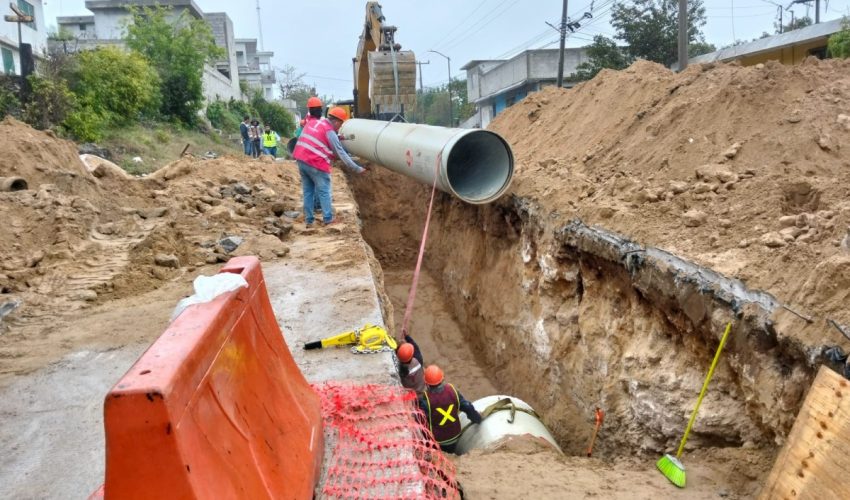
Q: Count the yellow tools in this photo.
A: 2